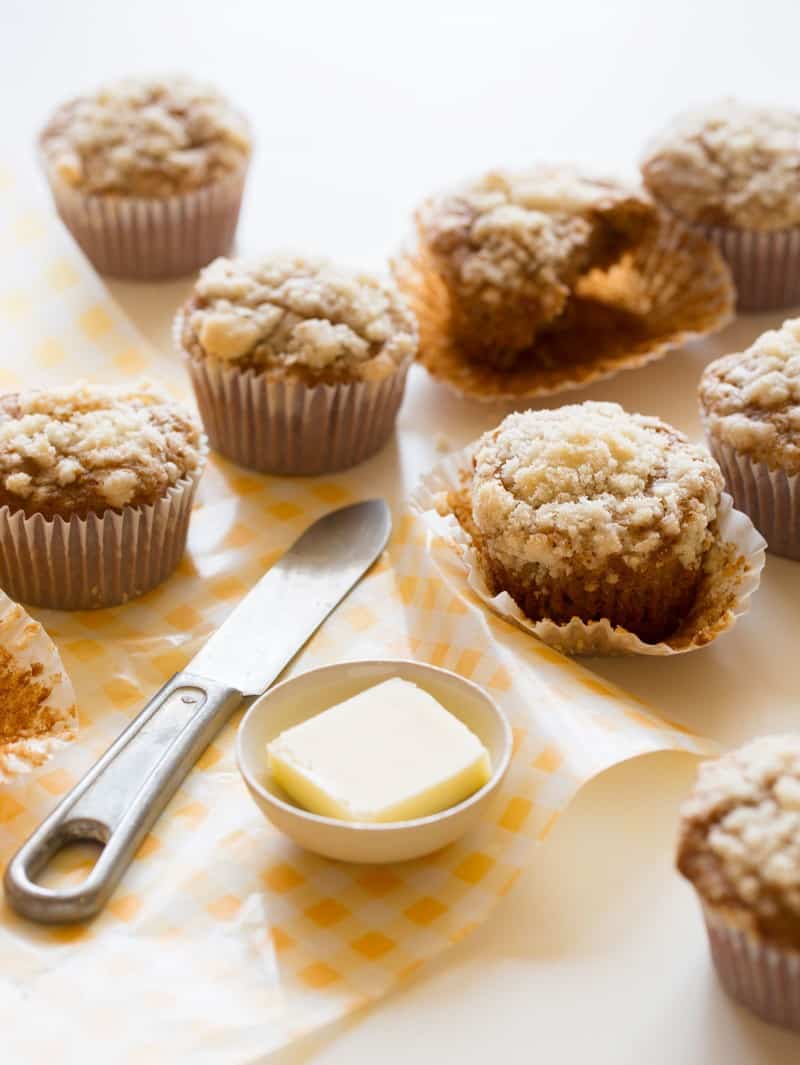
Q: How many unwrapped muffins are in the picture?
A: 2